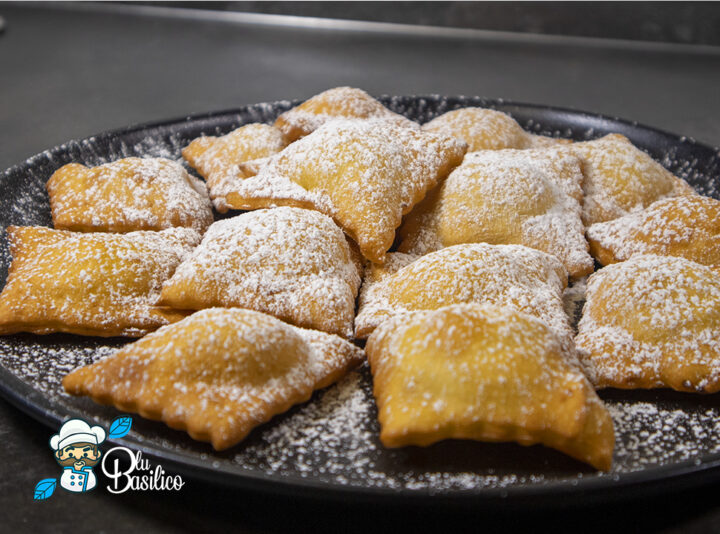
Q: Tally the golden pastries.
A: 14